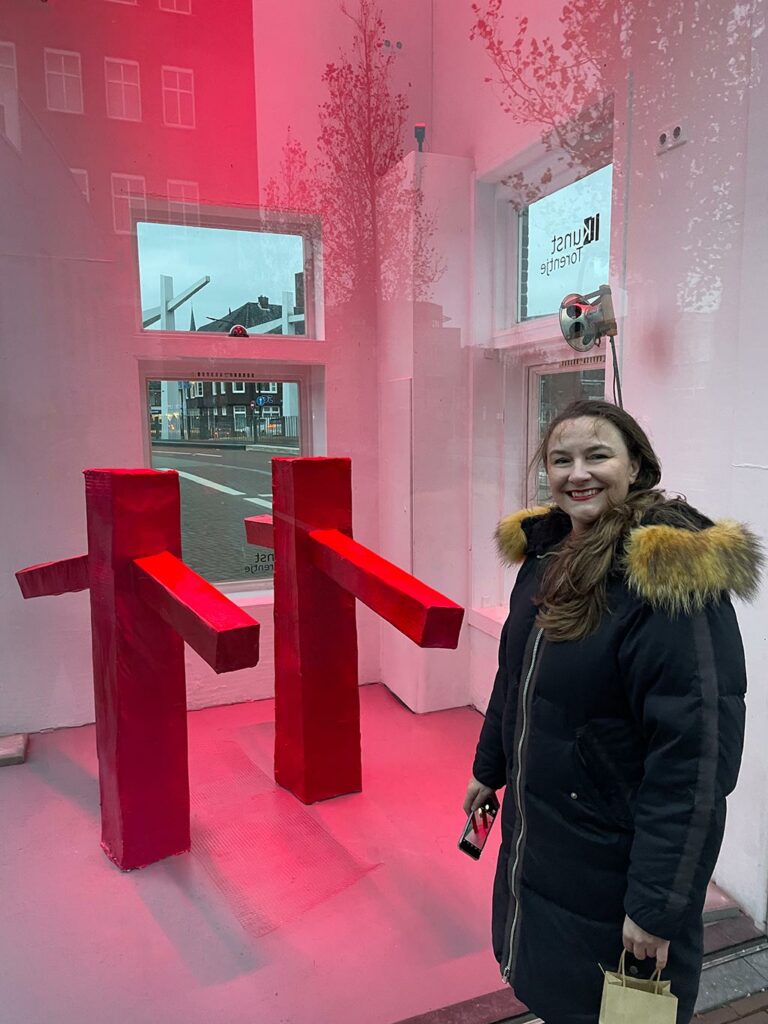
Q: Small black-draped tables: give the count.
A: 0